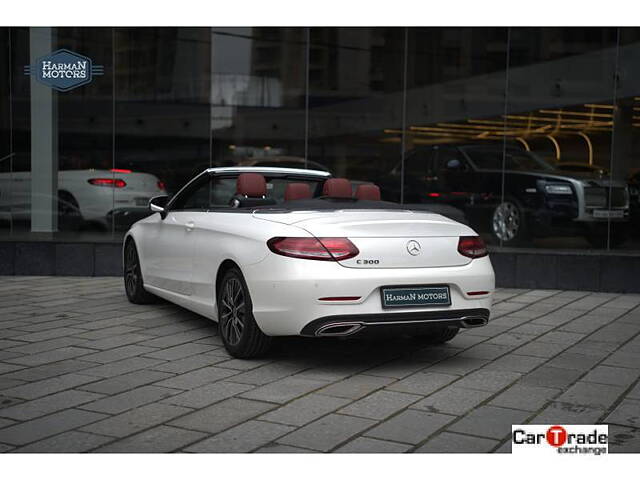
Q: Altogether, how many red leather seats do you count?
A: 4